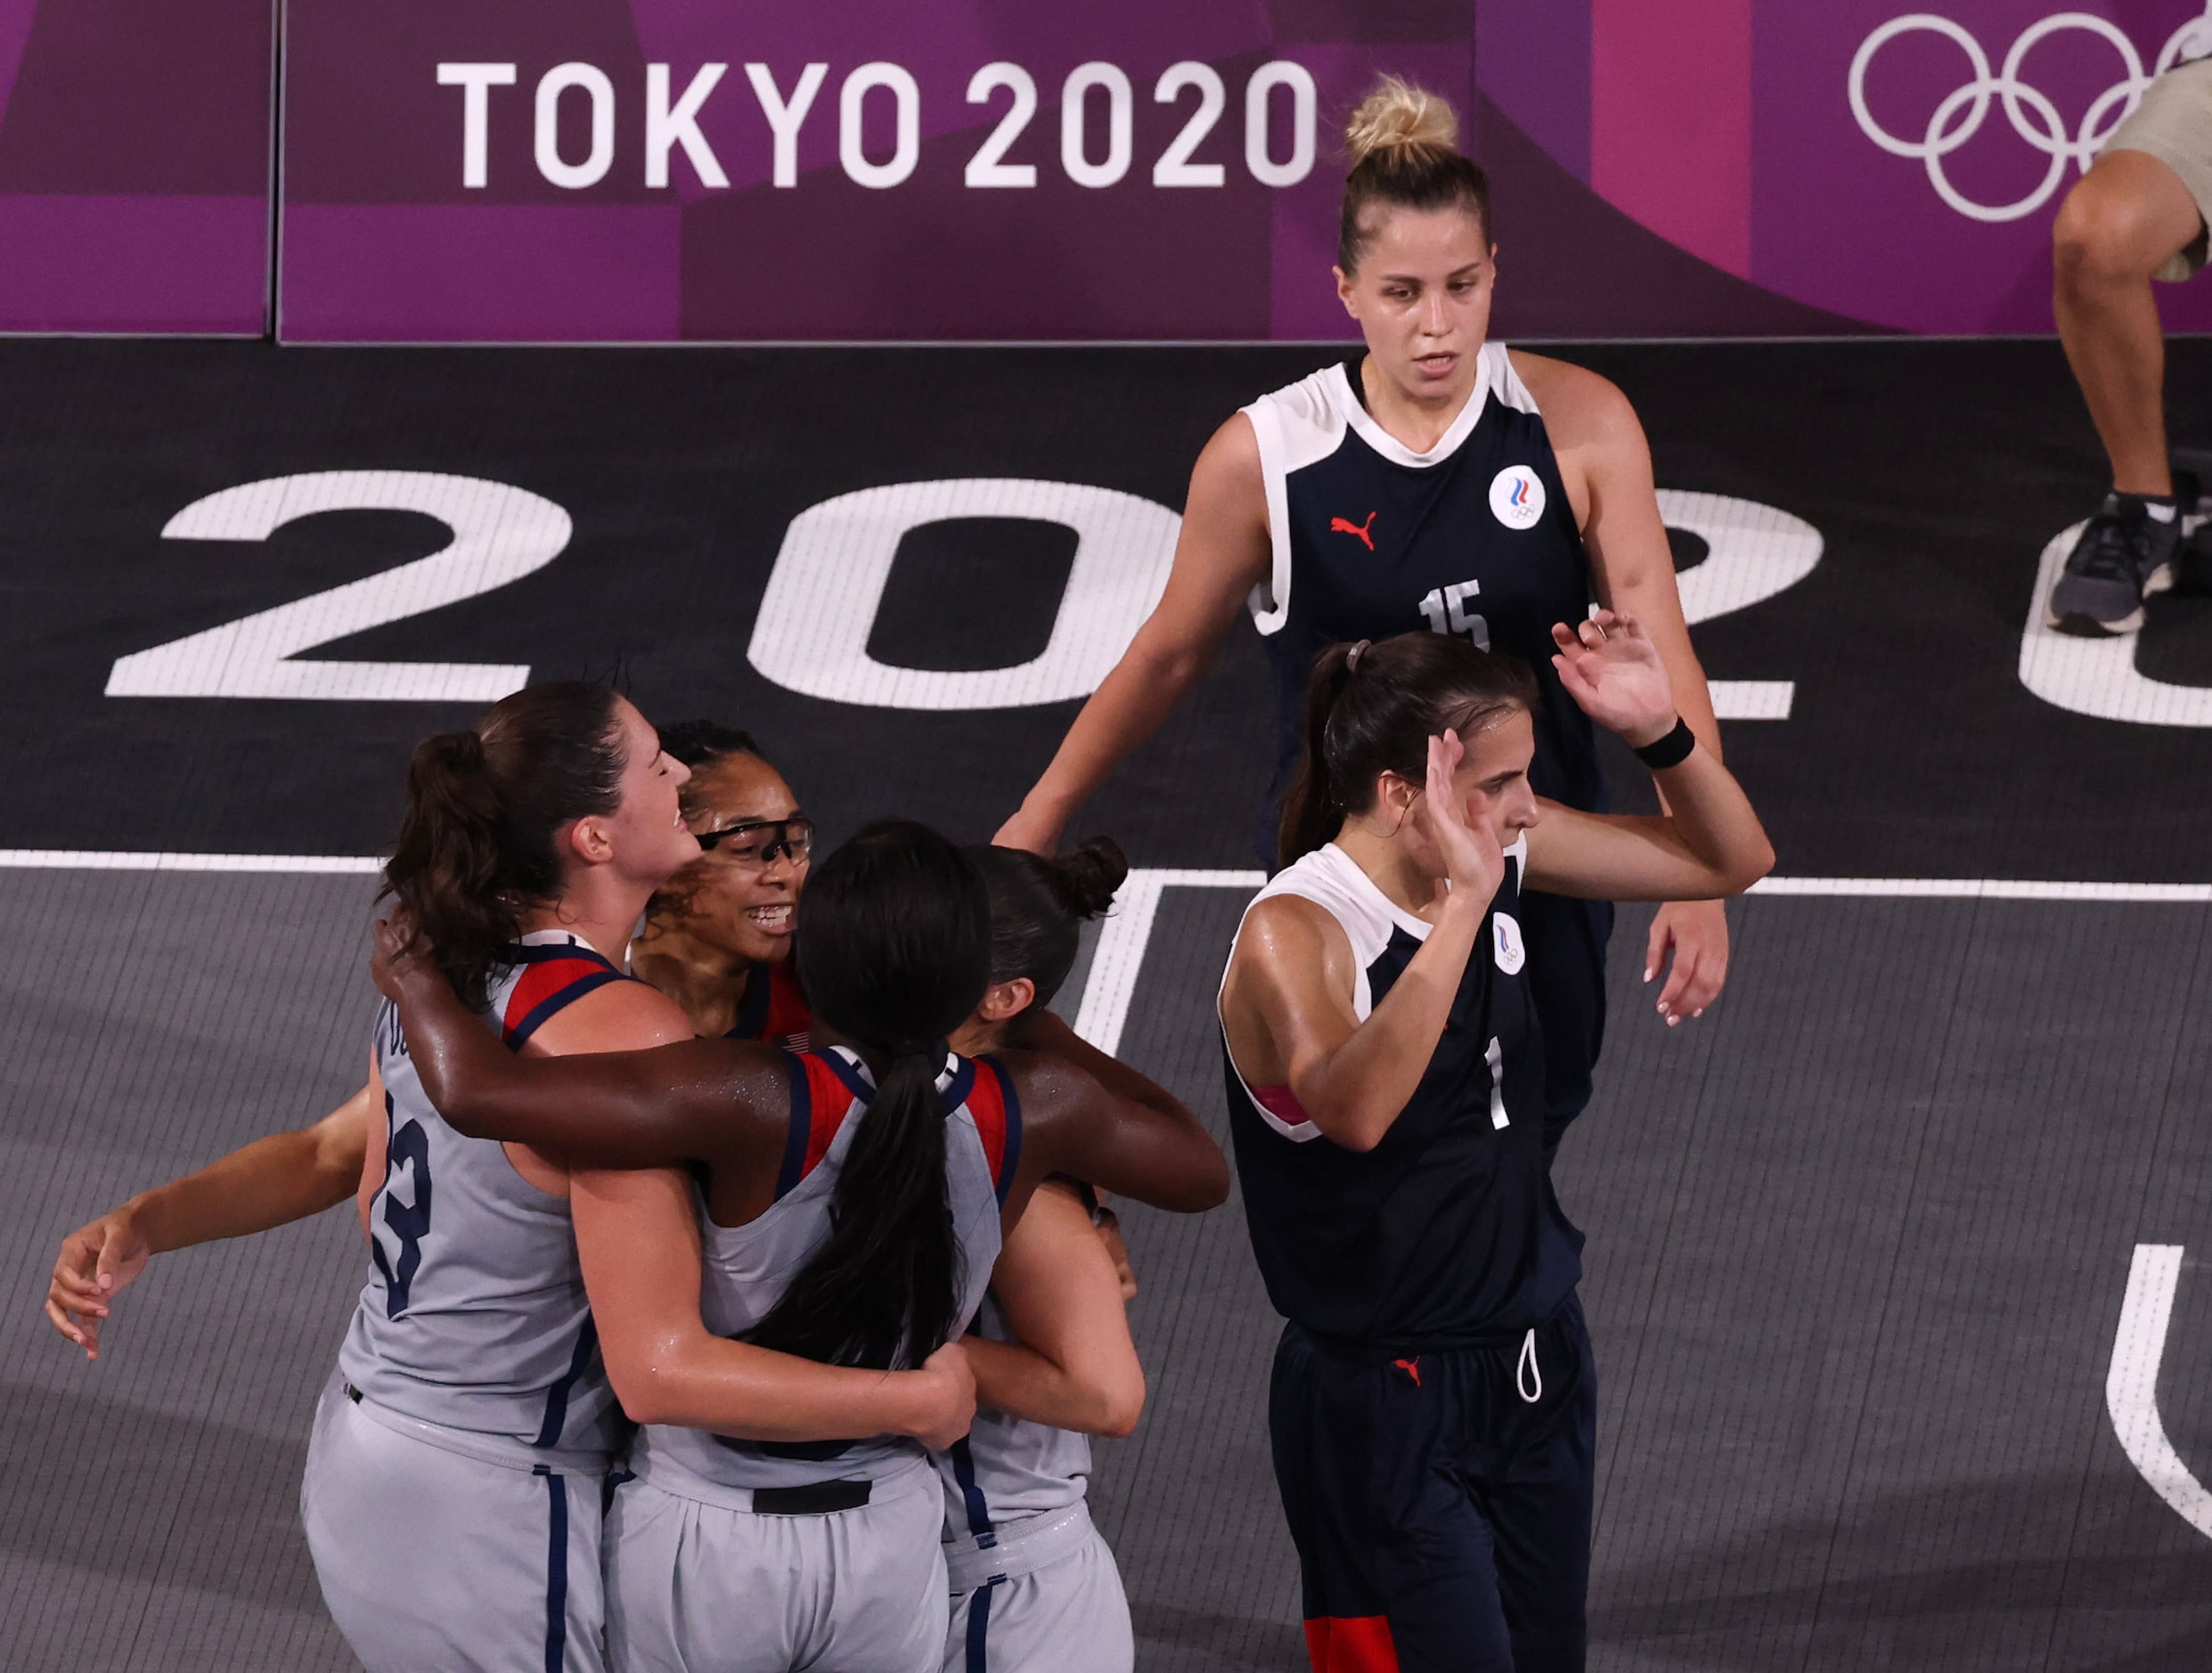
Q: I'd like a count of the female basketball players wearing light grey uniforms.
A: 4